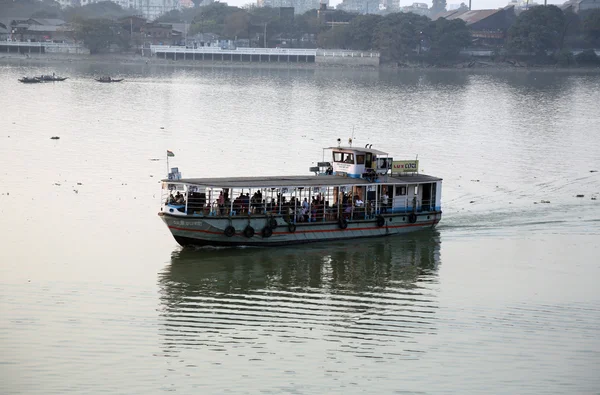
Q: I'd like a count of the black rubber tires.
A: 8